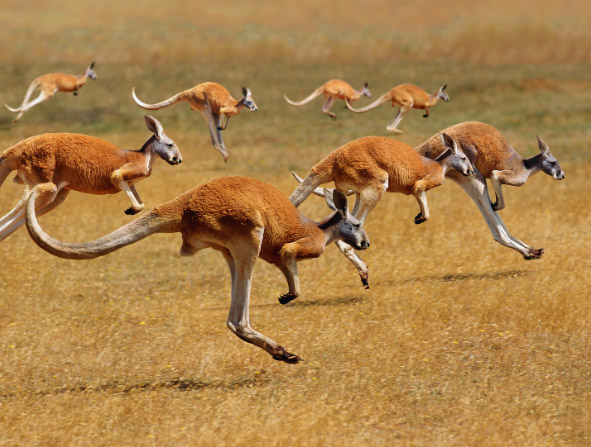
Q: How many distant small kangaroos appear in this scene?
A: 4